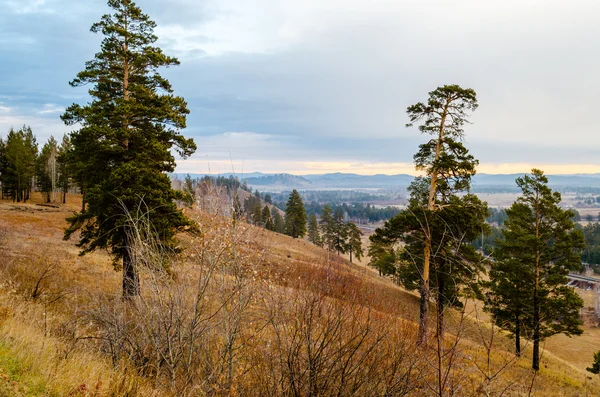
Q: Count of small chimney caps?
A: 0